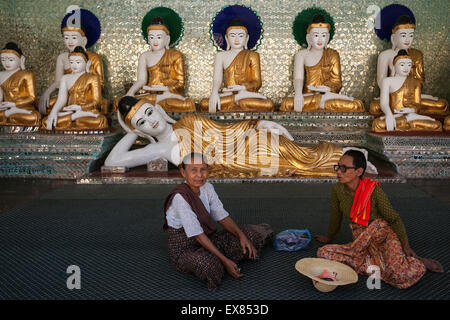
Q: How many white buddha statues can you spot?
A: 9